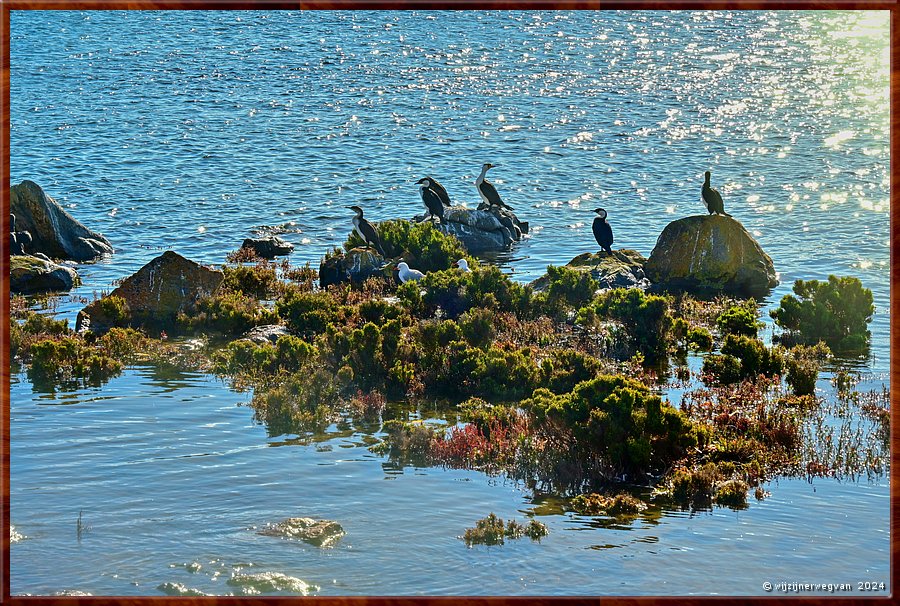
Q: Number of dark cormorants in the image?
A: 6